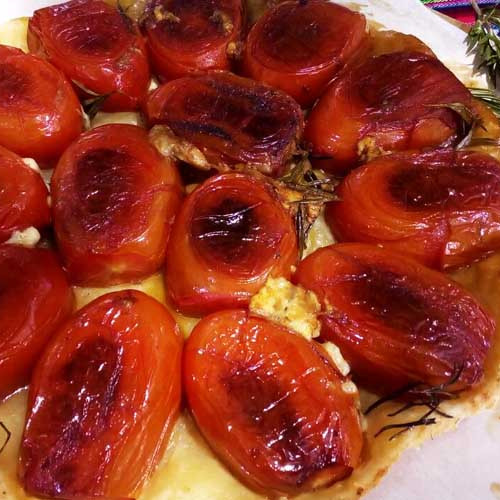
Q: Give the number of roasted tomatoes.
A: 14